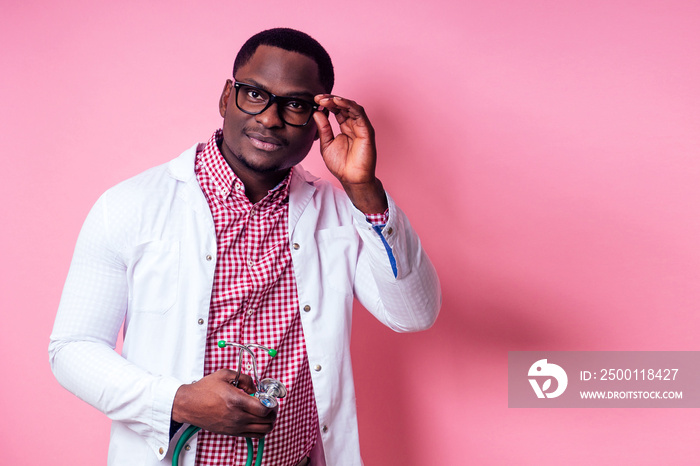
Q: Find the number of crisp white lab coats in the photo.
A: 1